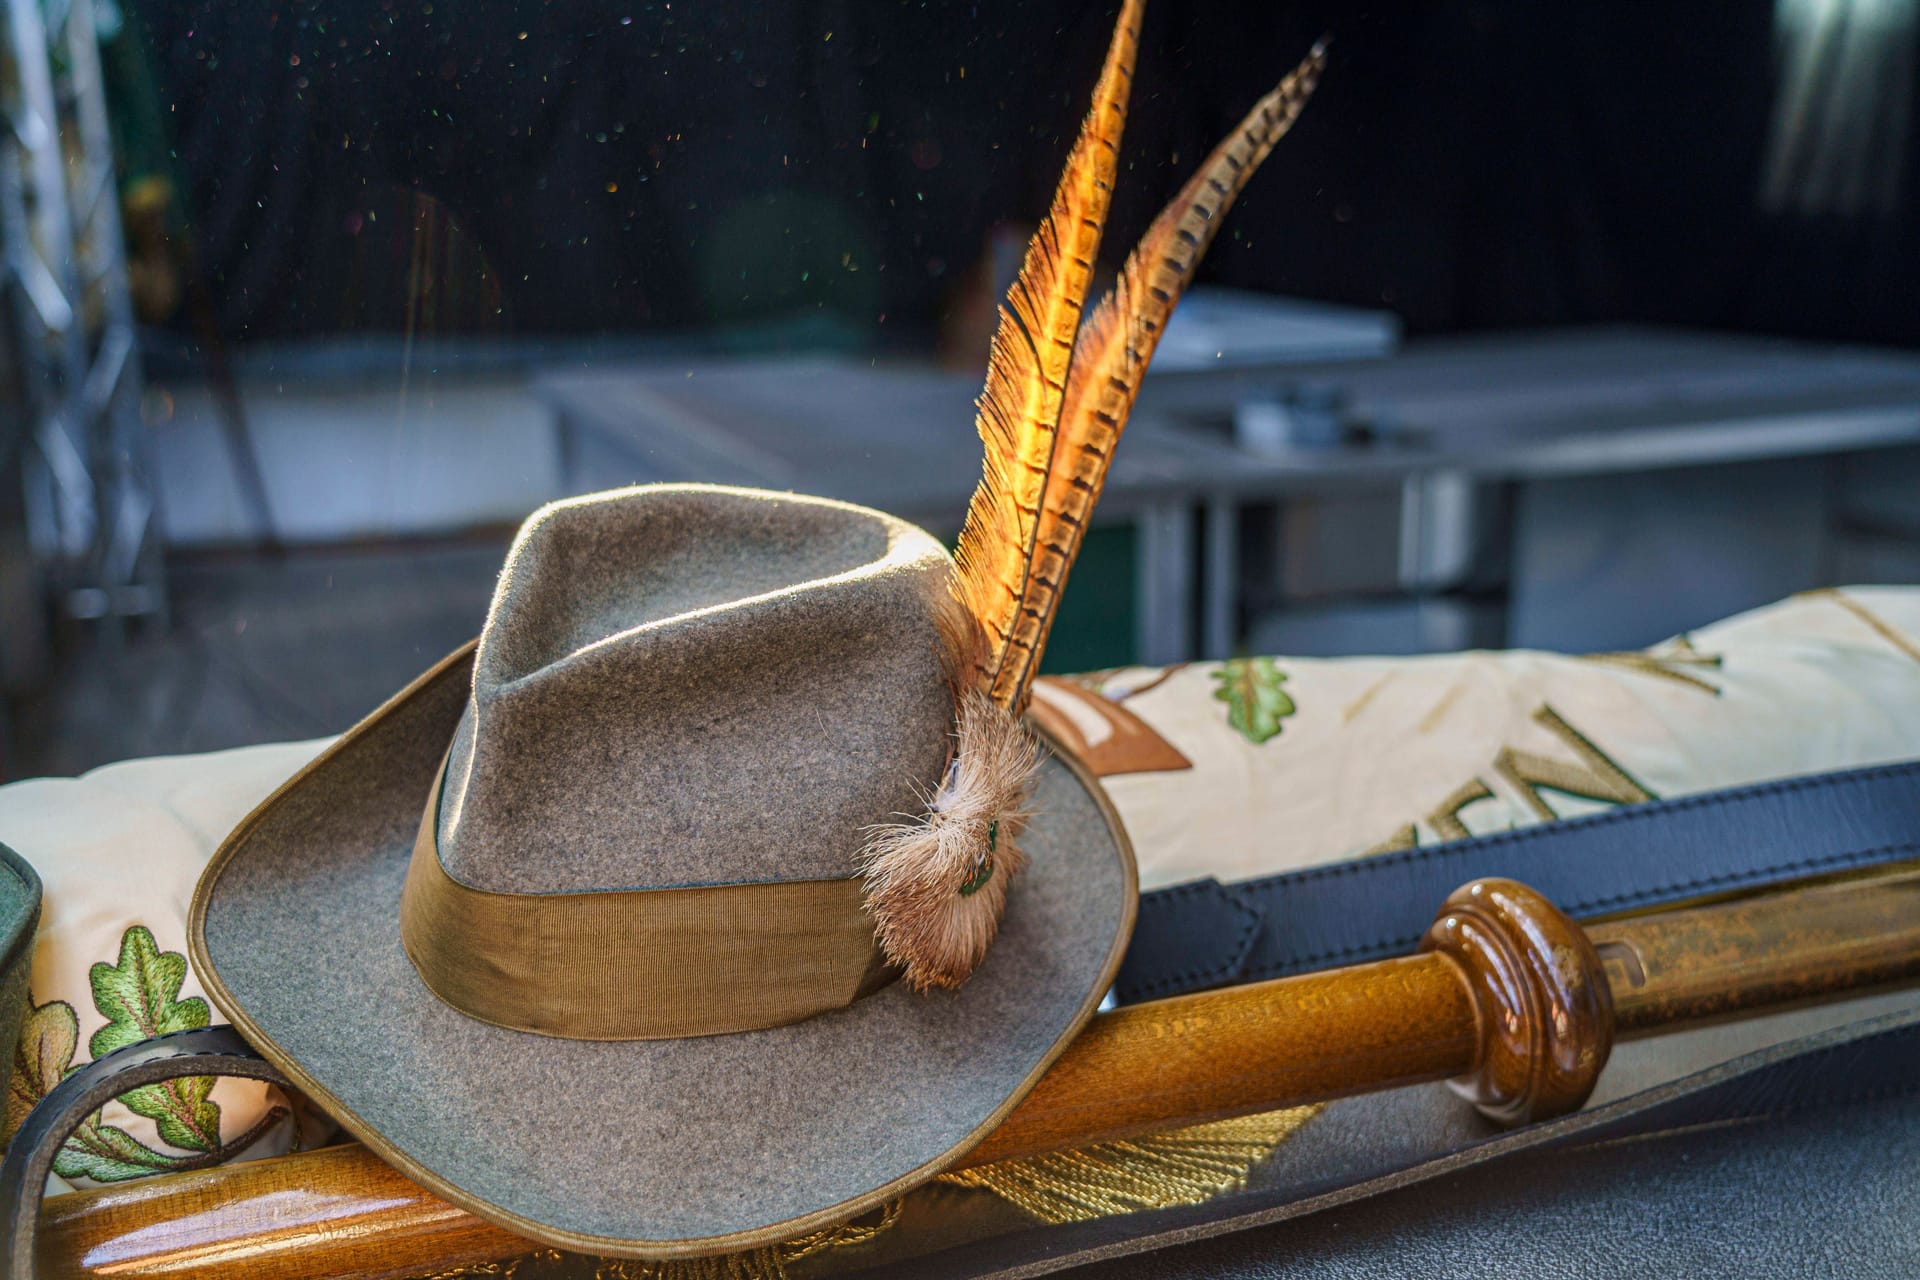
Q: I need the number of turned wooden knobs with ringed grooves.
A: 1